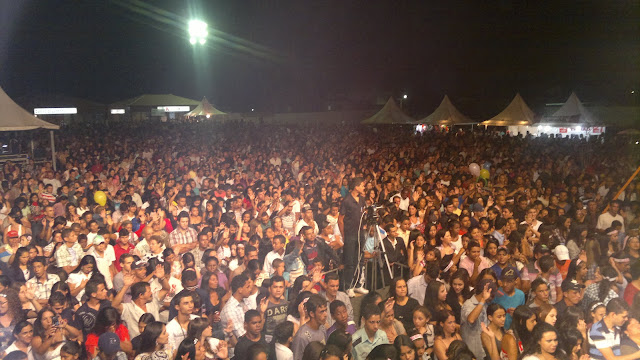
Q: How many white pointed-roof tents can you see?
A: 6